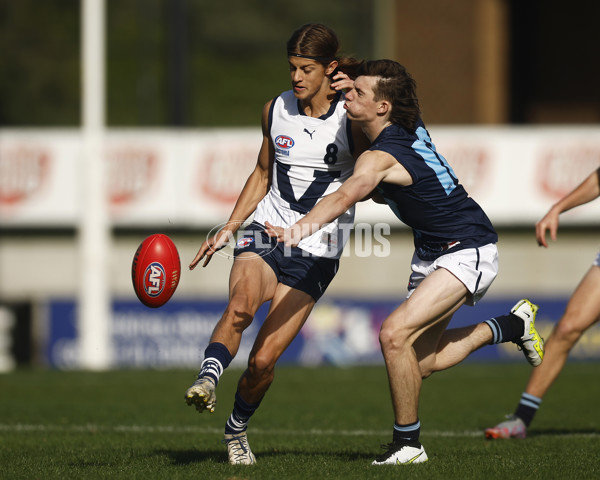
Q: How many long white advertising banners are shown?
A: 1